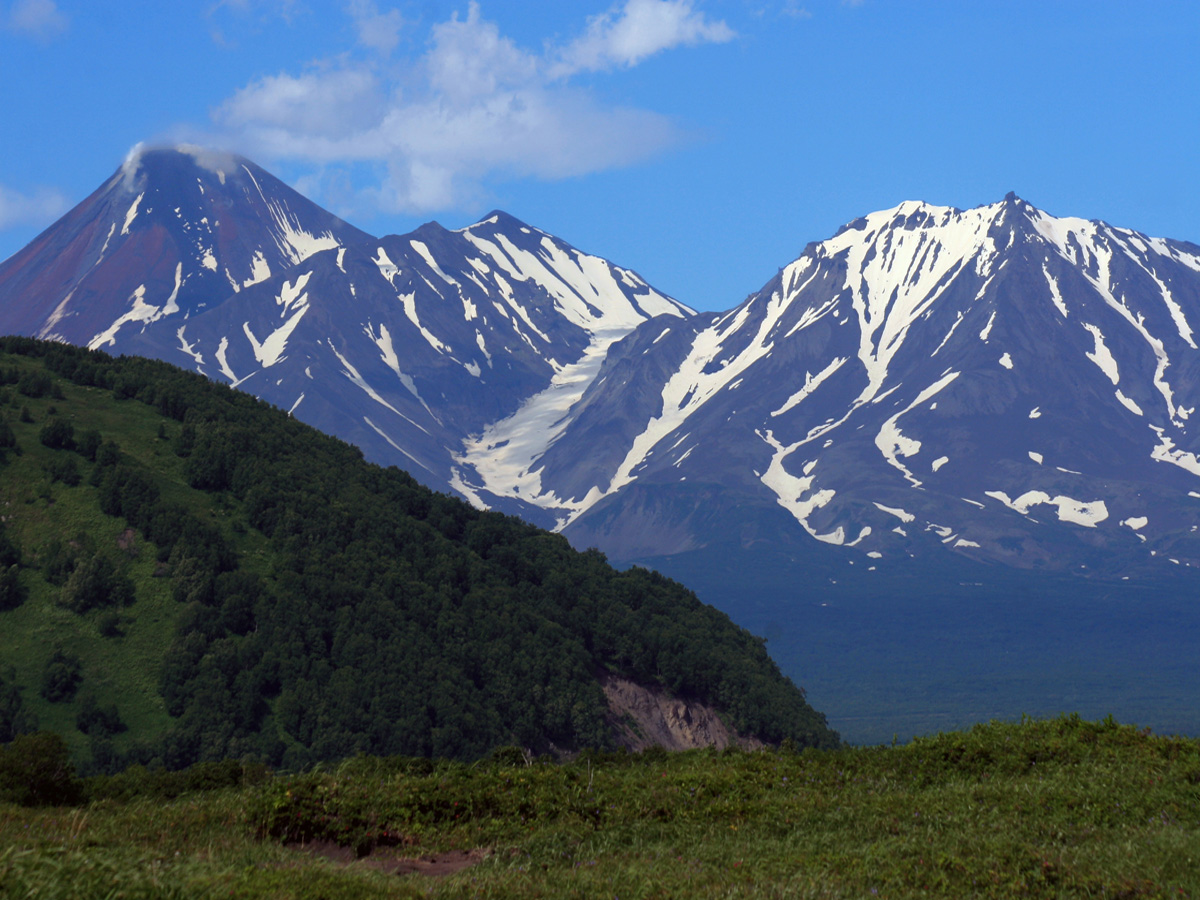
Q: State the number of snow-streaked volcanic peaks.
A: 3